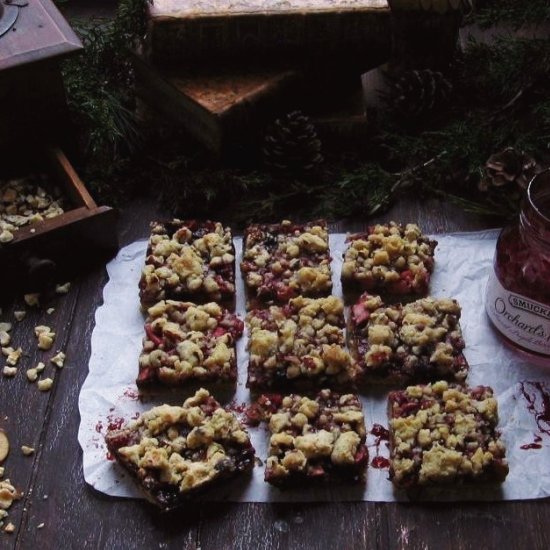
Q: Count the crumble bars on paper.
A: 9